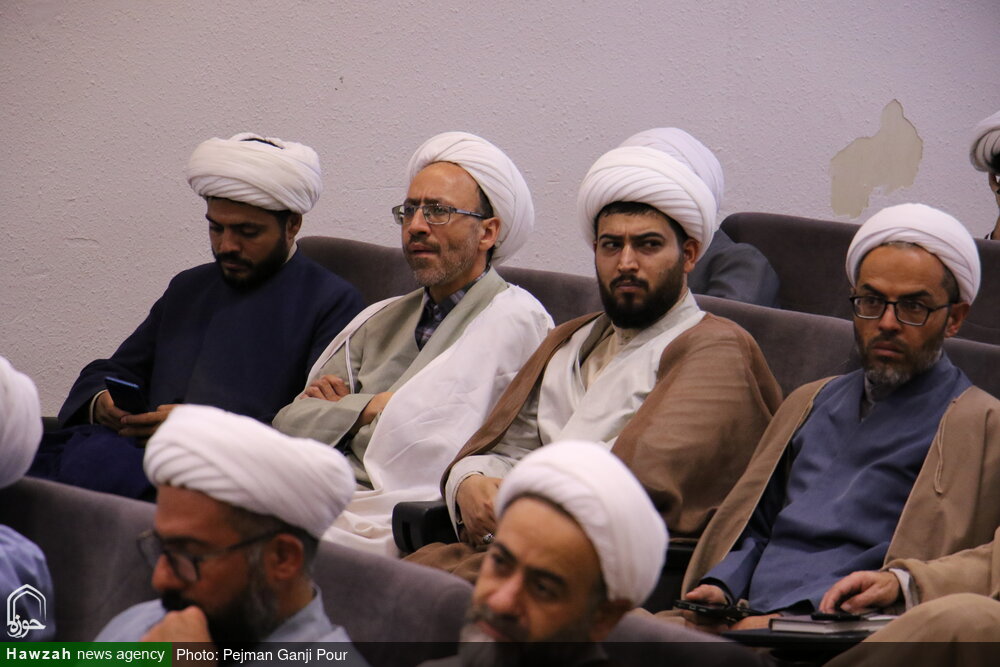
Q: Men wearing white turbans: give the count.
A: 9